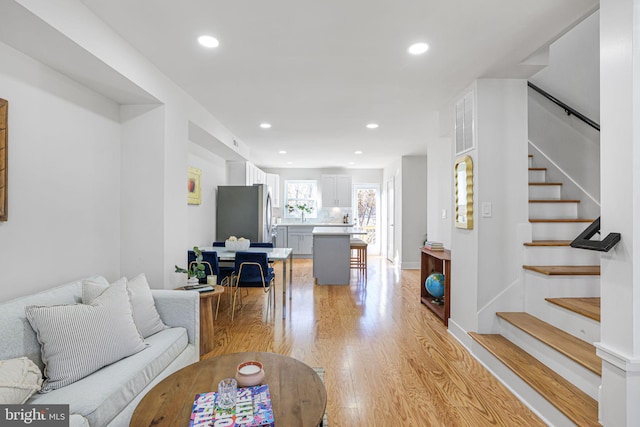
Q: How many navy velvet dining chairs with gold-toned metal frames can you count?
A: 4